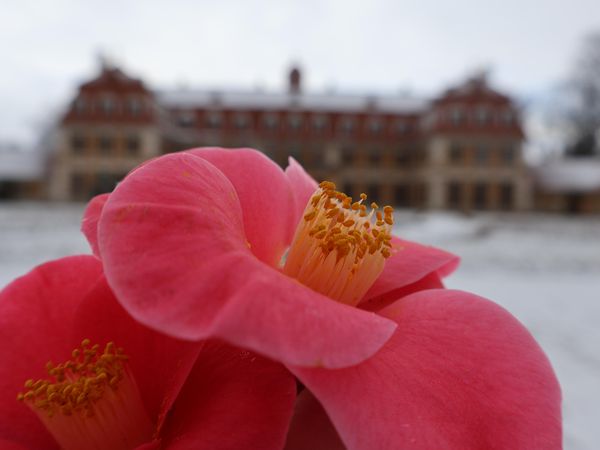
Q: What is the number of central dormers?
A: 9